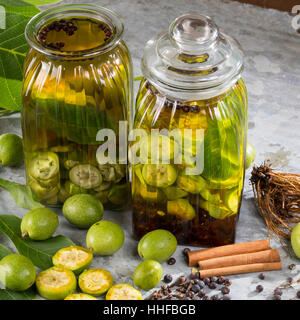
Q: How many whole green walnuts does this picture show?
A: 9